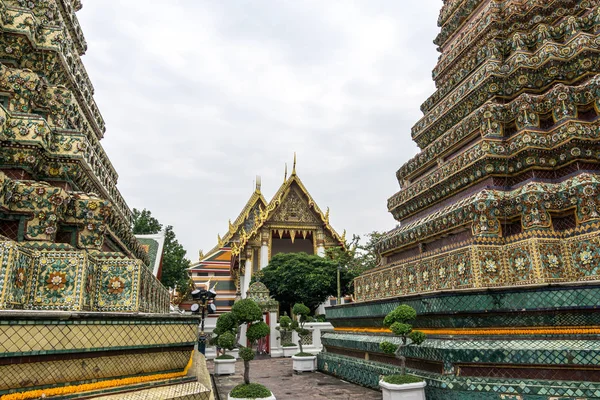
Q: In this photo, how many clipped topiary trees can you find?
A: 5